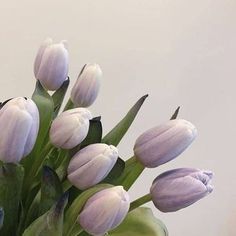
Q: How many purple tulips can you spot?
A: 8